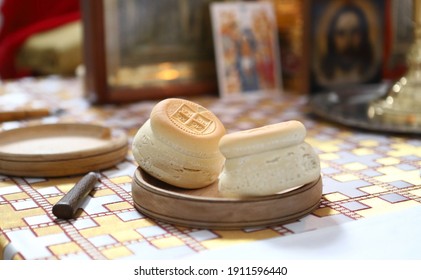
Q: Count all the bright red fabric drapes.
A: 1